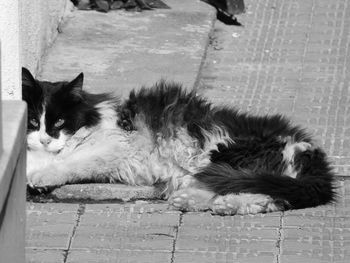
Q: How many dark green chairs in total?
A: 0